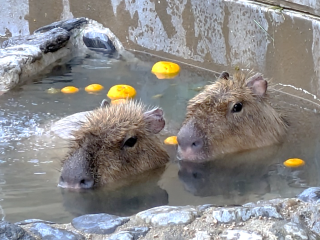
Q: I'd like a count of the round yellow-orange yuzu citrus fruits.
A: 6